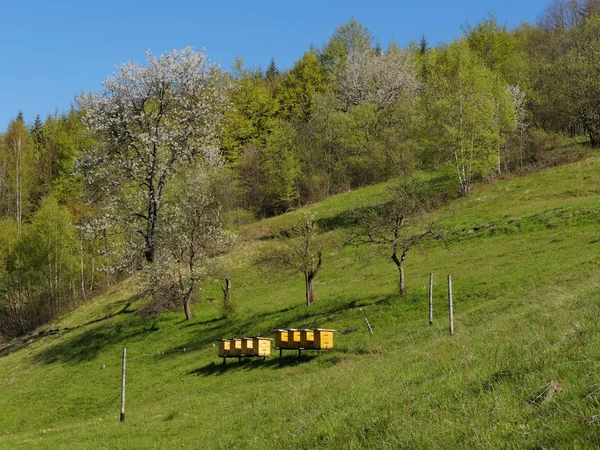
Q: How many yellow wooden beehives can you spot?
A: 8